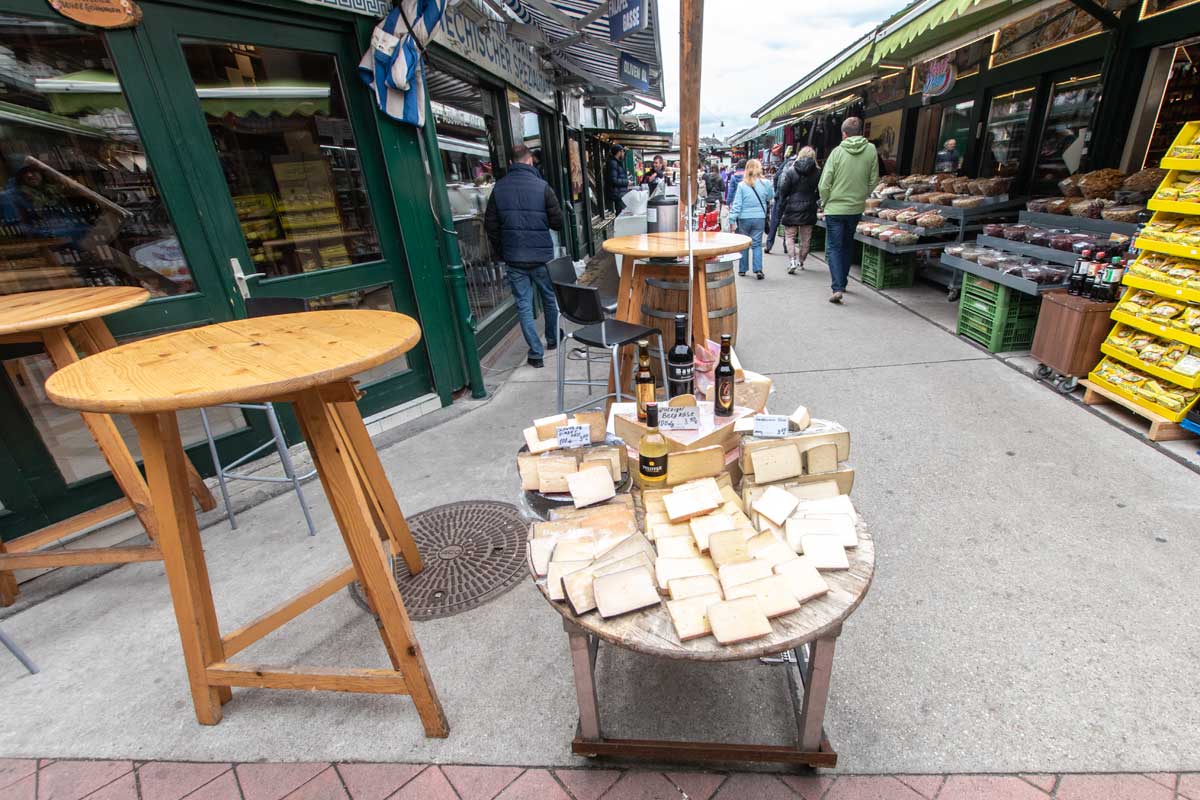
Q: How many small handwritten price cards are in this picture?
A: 3